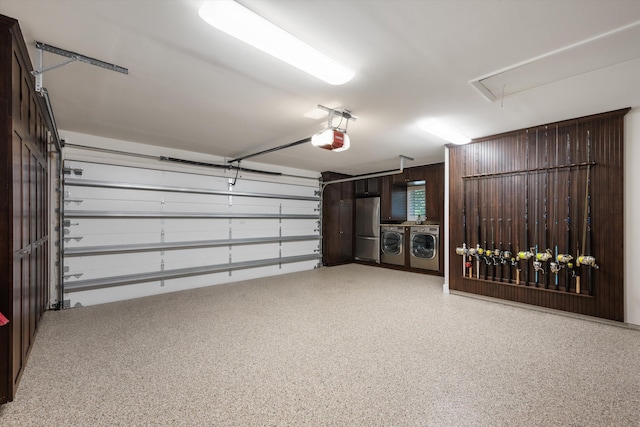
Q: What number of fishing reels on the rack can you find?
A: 15